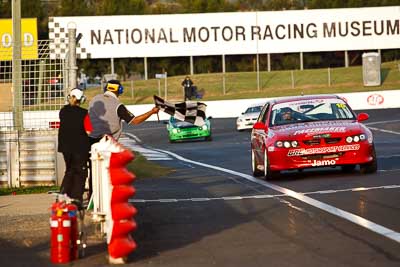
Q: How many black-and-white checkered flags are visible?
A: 1